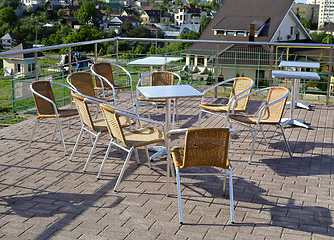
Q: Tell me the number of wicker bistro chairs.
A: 9